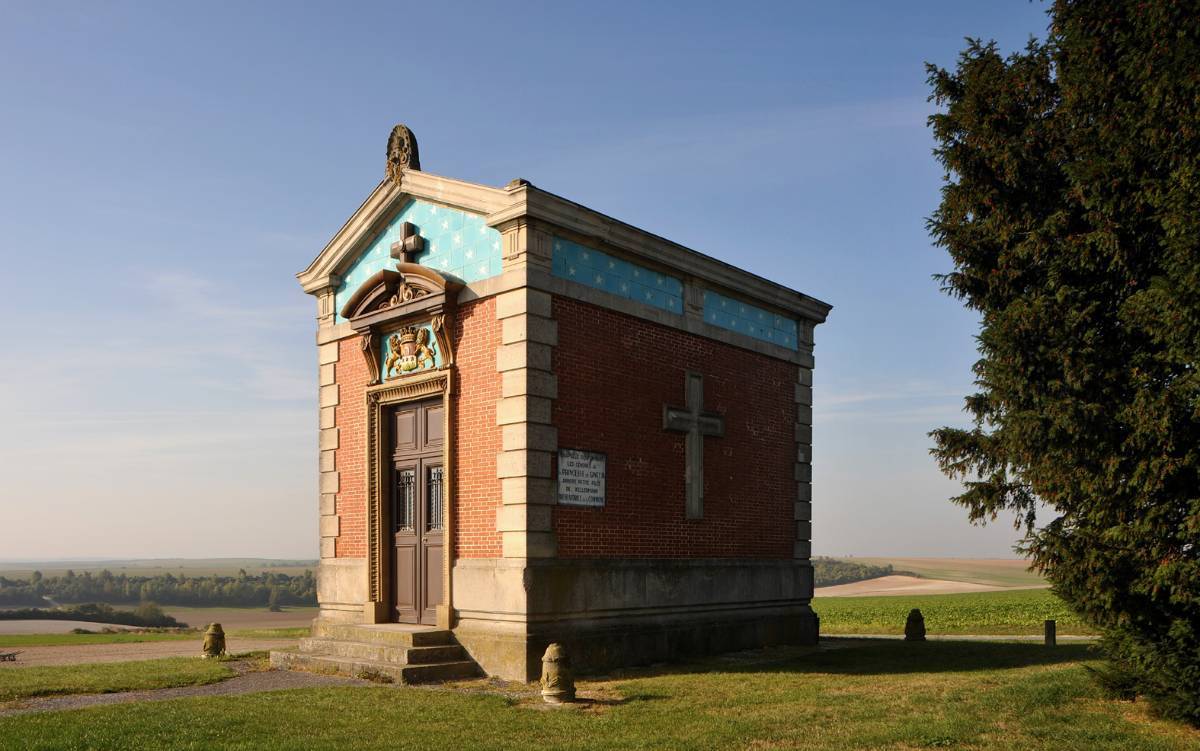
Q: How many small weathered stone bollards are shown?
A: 3